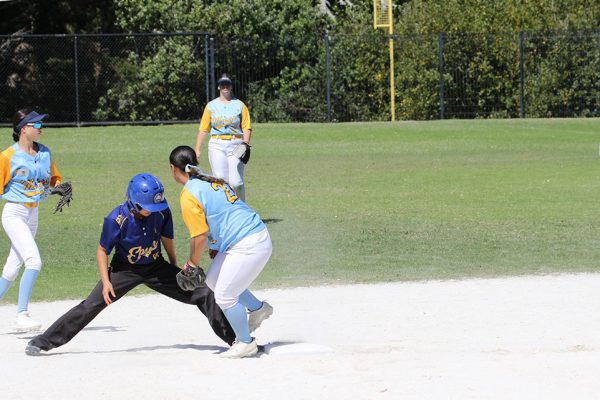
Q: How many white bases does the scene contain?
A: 1